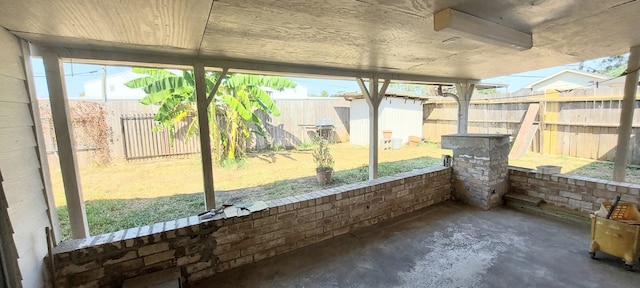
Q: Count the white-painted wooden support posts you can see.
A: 5